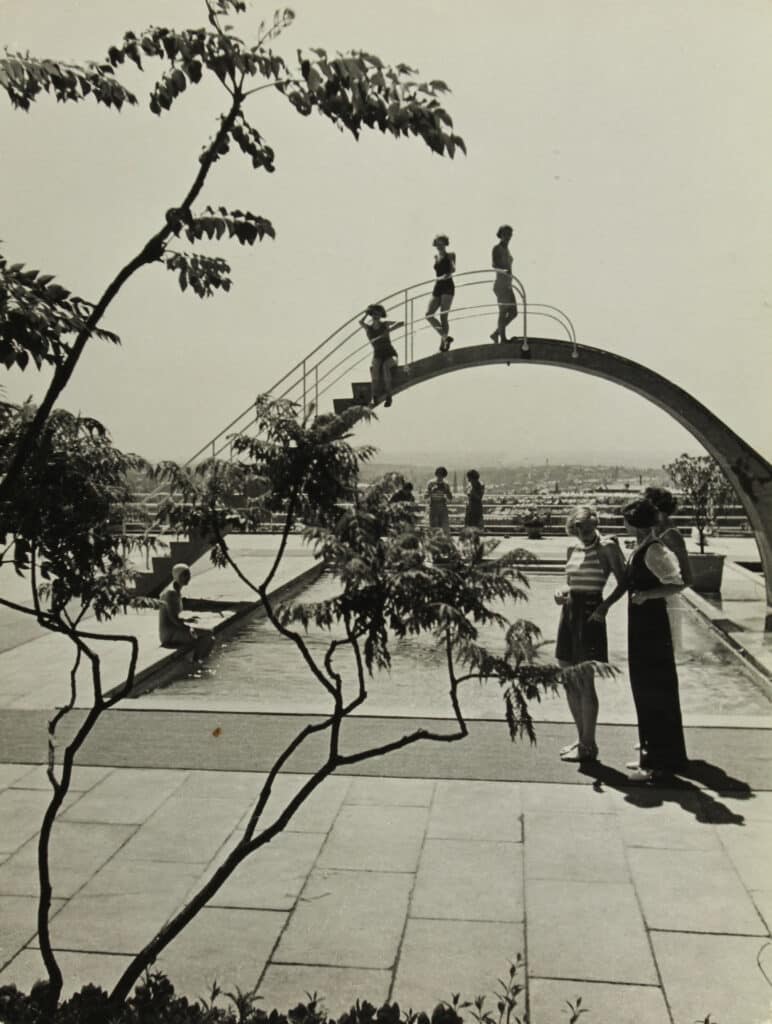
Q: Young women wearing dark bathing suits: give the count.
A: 2